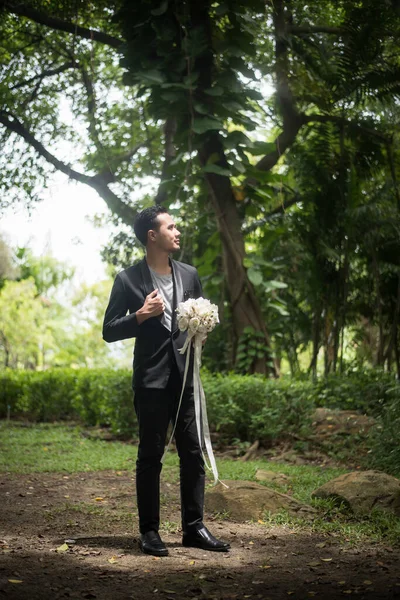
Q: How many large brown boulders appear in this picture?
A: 2